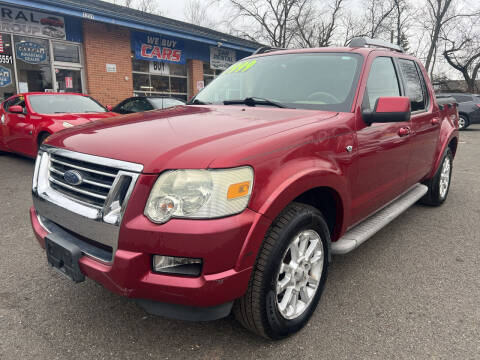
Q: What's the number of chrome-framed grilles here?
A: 1